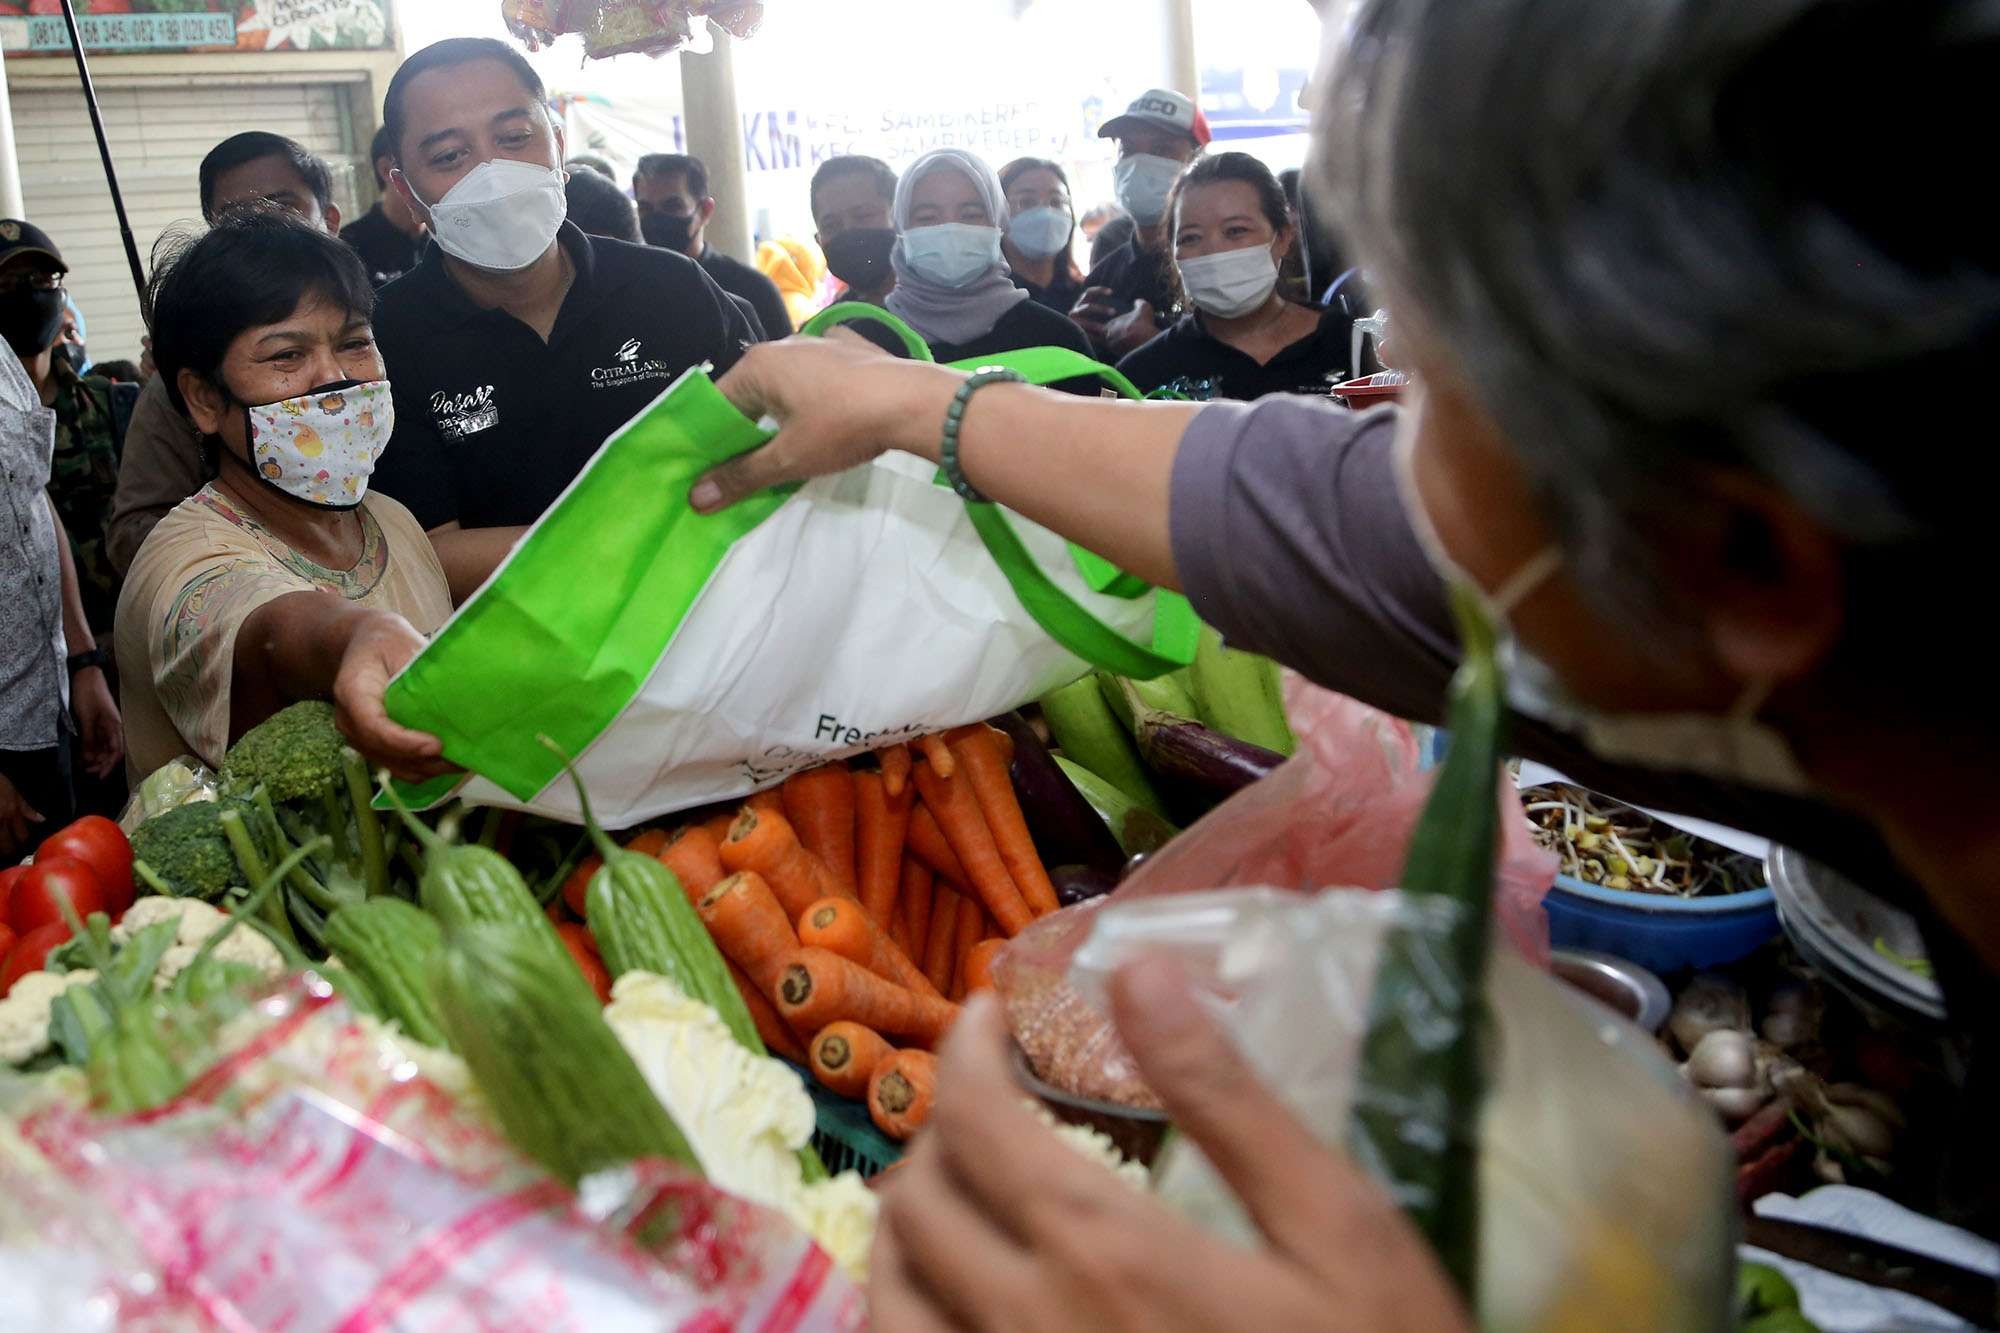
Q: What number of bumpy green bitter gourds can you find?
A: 4